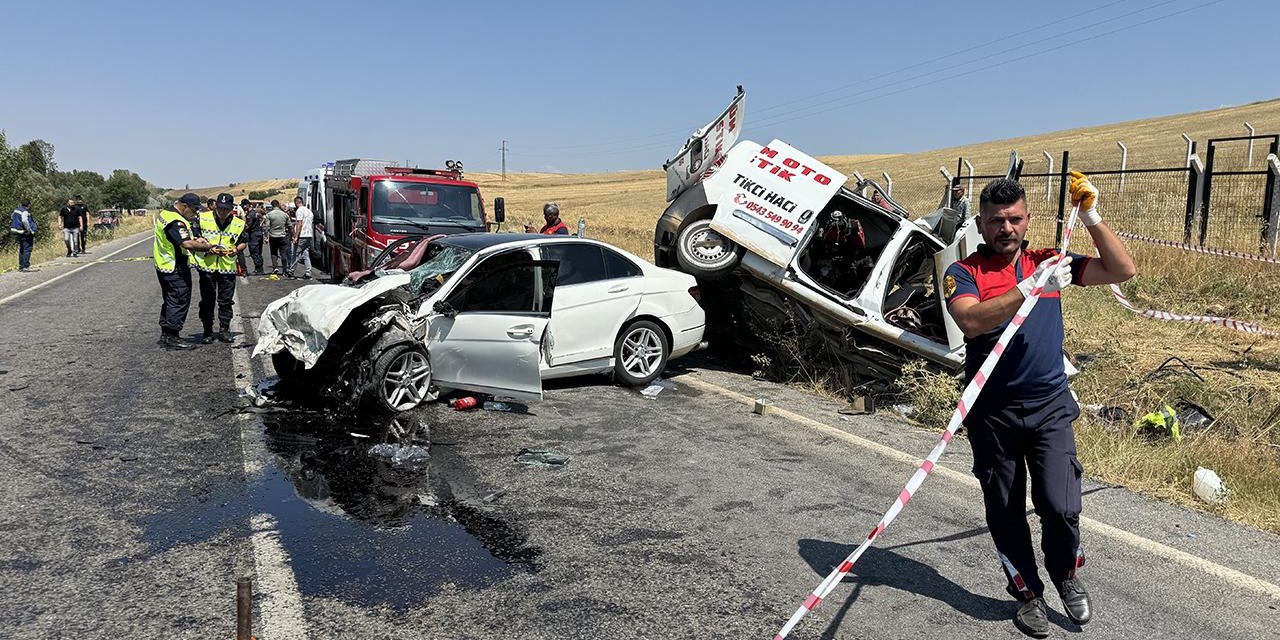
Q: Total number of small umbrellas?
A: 0